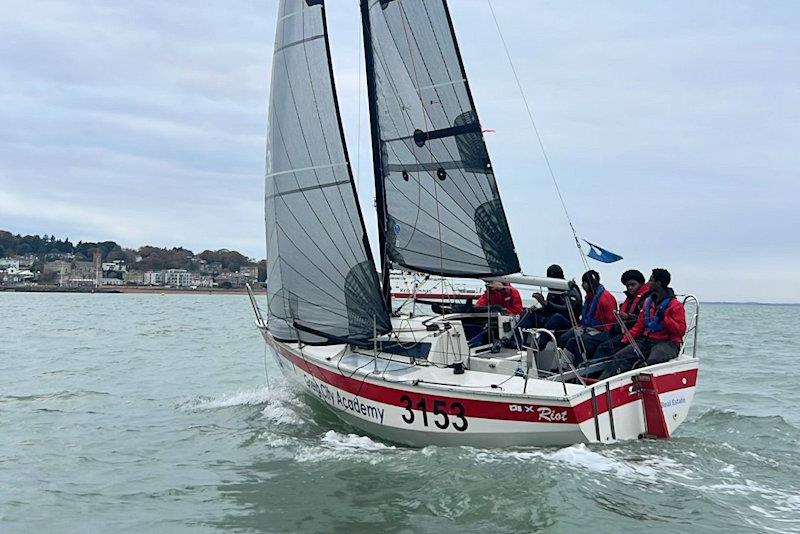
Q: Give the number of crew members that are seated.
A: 5